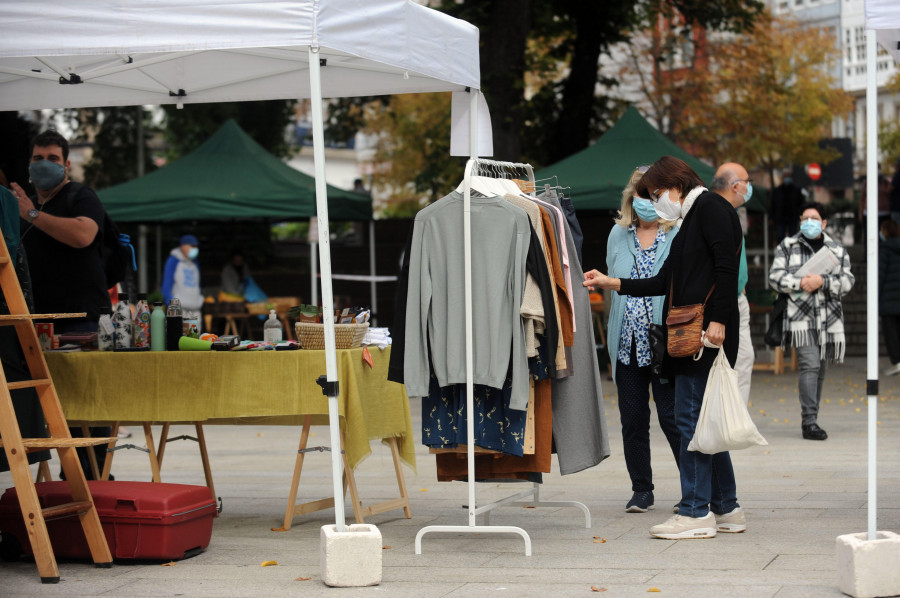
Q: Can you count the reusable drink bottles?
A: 5